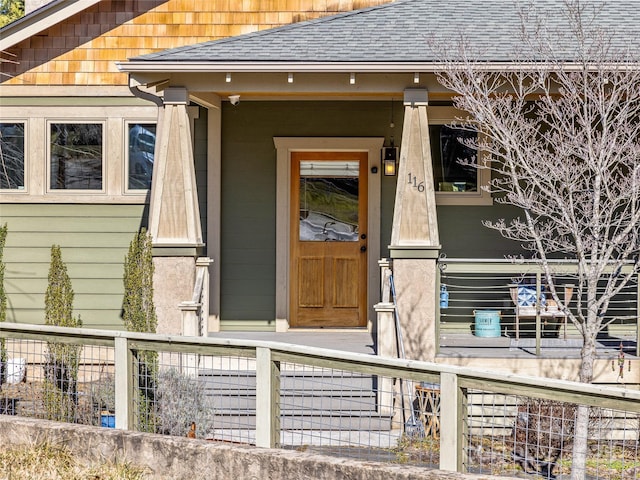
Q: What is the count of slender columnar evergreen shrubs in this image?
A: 3